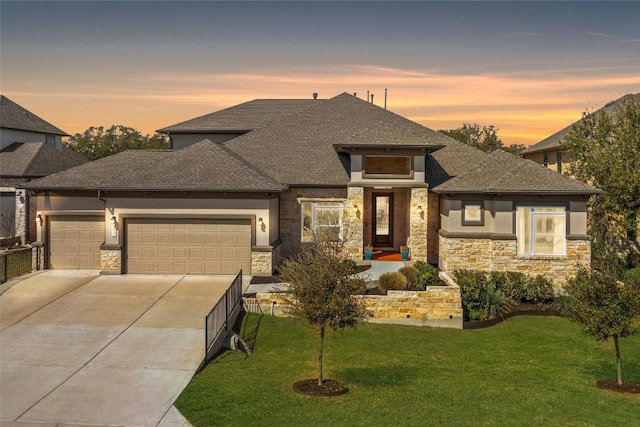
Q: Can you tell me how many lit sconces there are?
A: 5